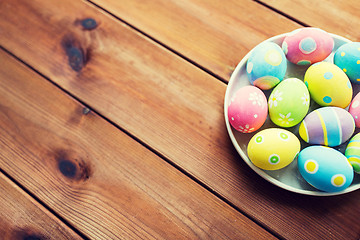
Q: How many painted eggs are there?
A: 11